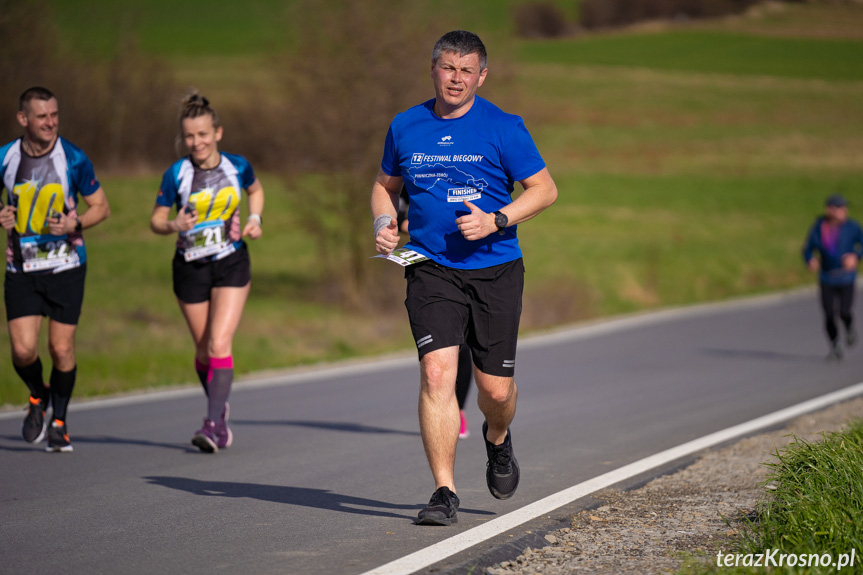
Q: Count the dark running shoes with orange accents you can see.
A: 2